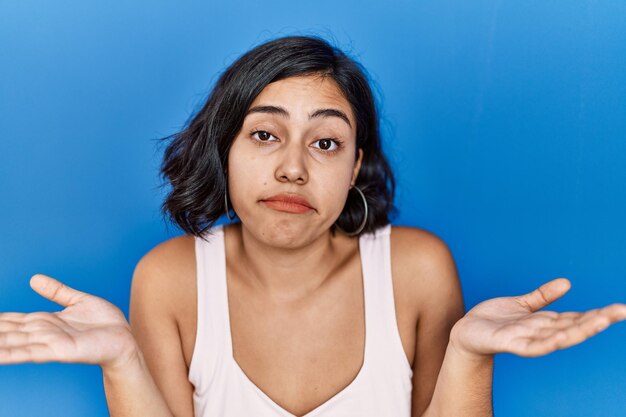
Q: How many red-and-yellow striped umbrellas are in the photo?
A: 0